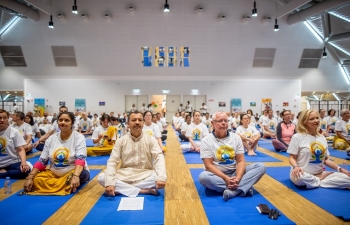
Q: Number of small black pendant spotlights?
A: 6